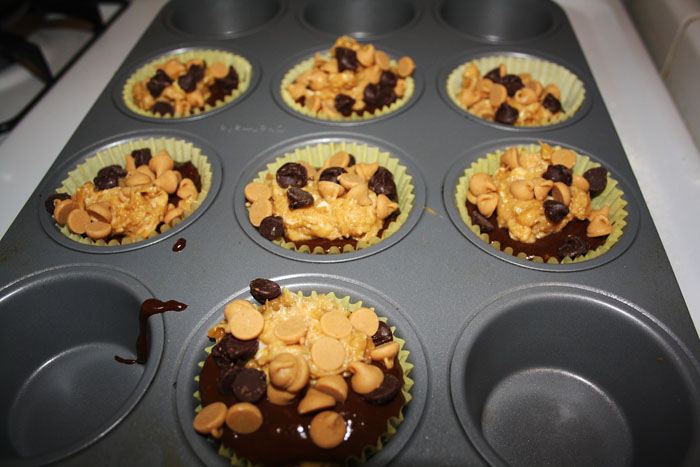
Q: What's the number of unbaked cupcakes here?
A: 7